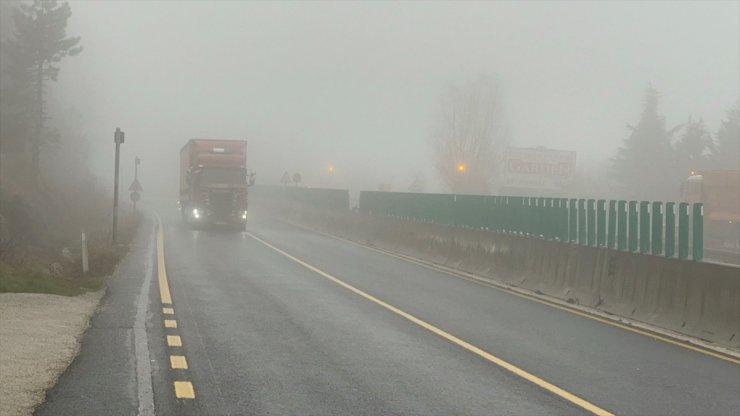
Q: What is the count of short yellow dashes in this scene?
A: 5